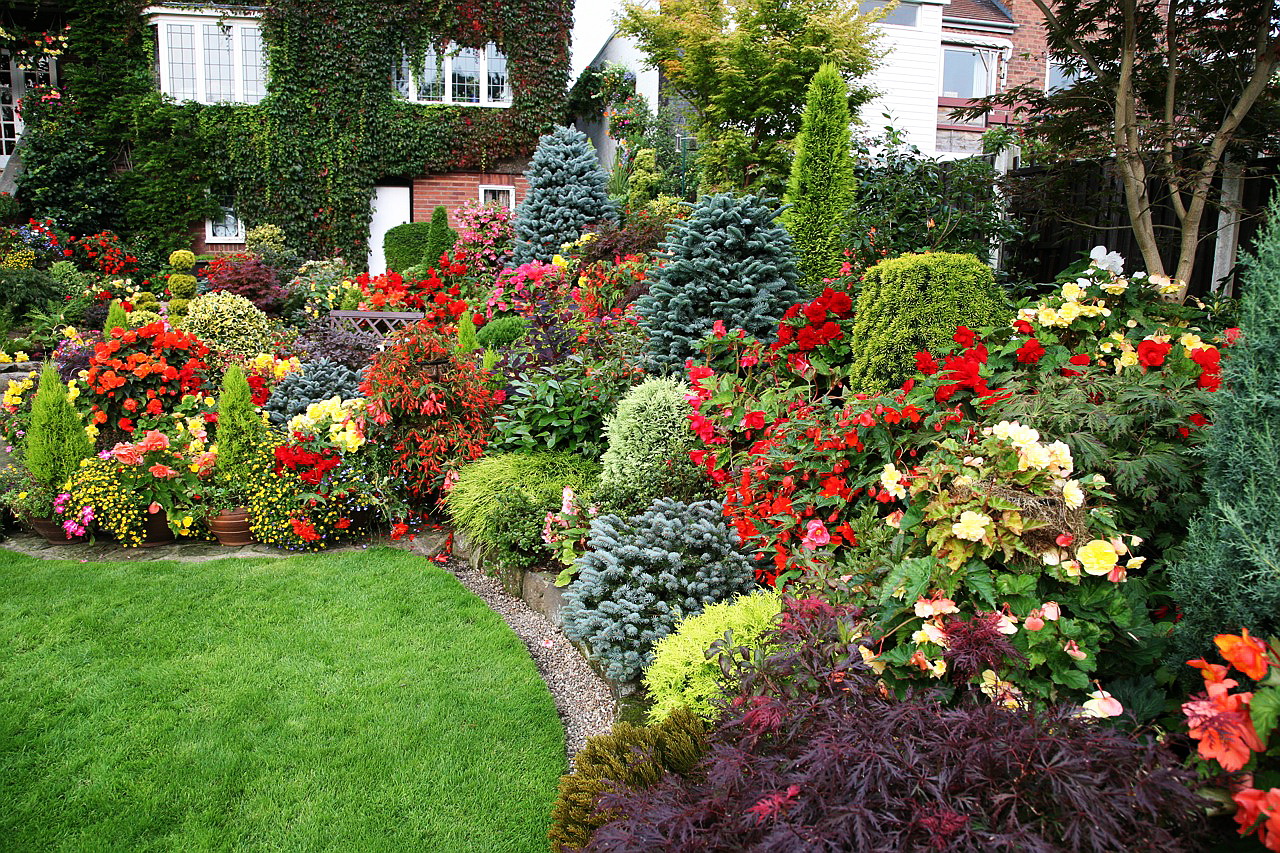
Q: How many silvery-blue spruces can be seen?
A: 4